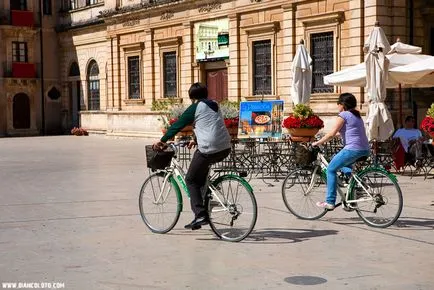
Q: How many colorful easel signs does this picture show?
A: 1